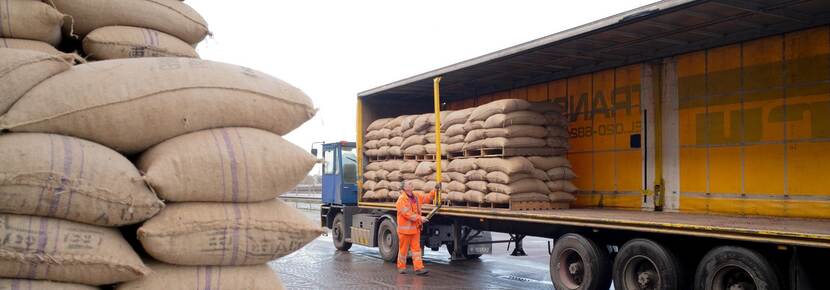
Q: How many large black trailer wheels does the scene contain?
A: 3